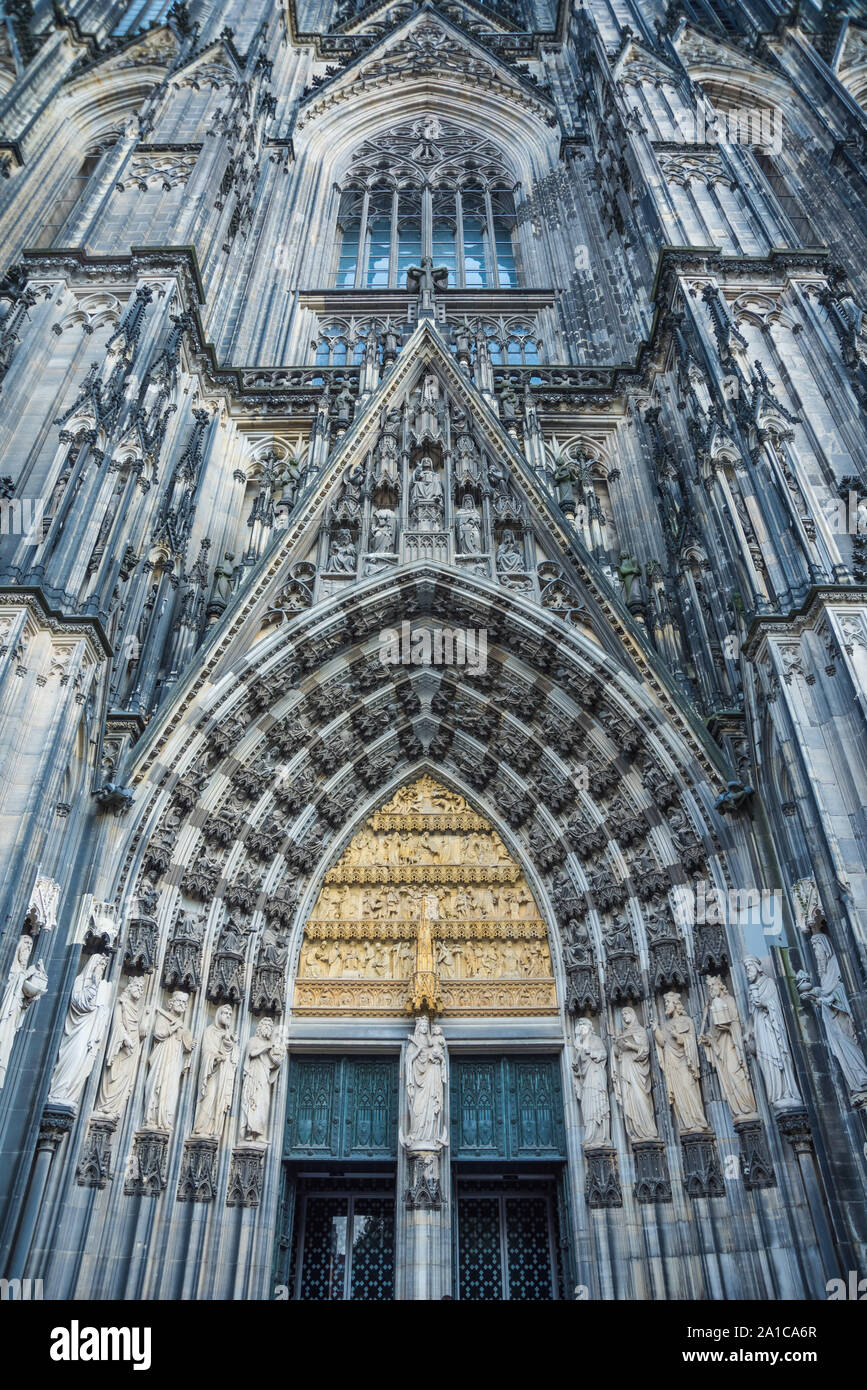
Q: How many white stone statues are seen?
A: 13